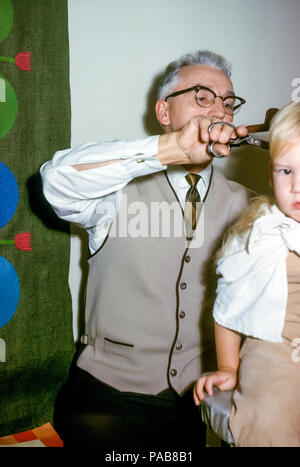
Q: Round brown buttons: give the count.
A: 5